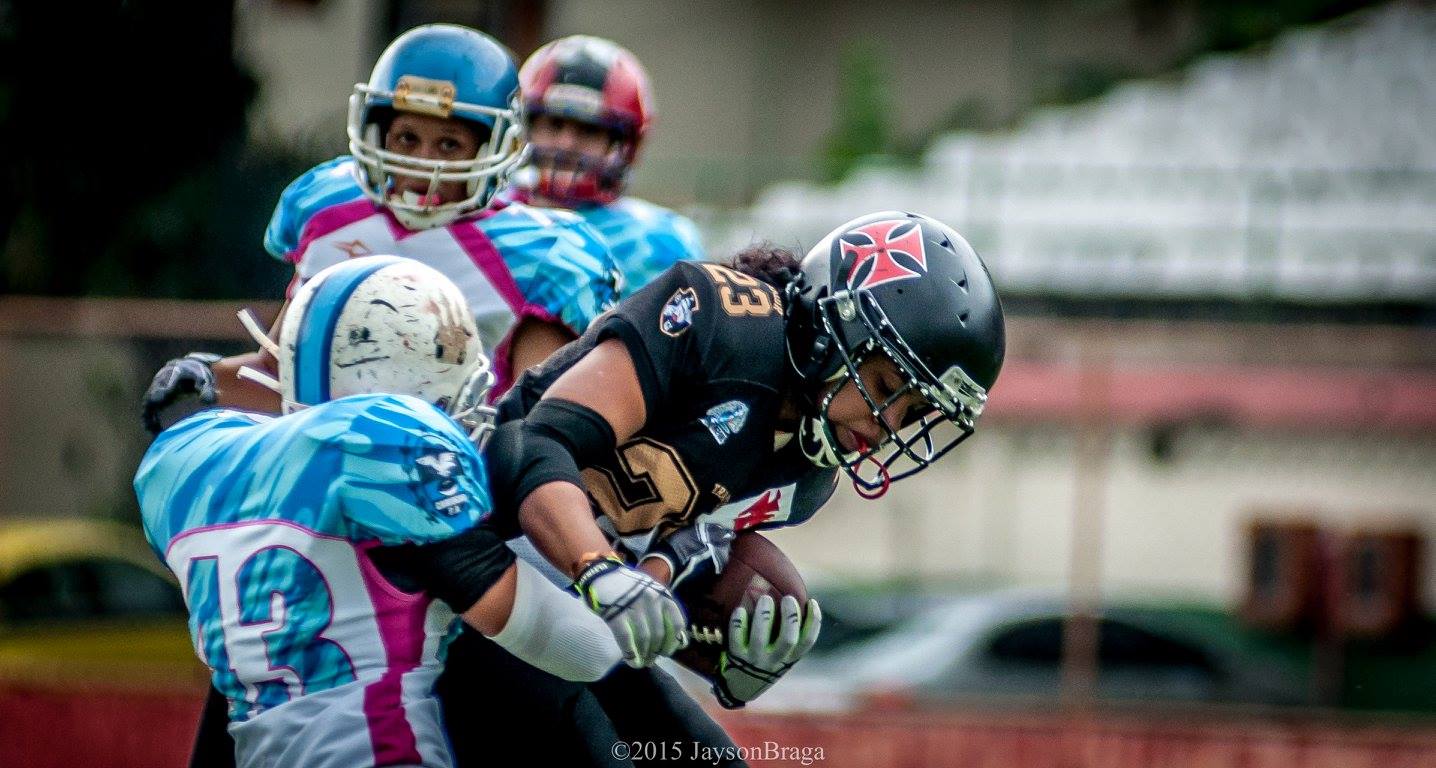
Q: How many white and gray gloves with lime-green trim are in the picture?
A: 2